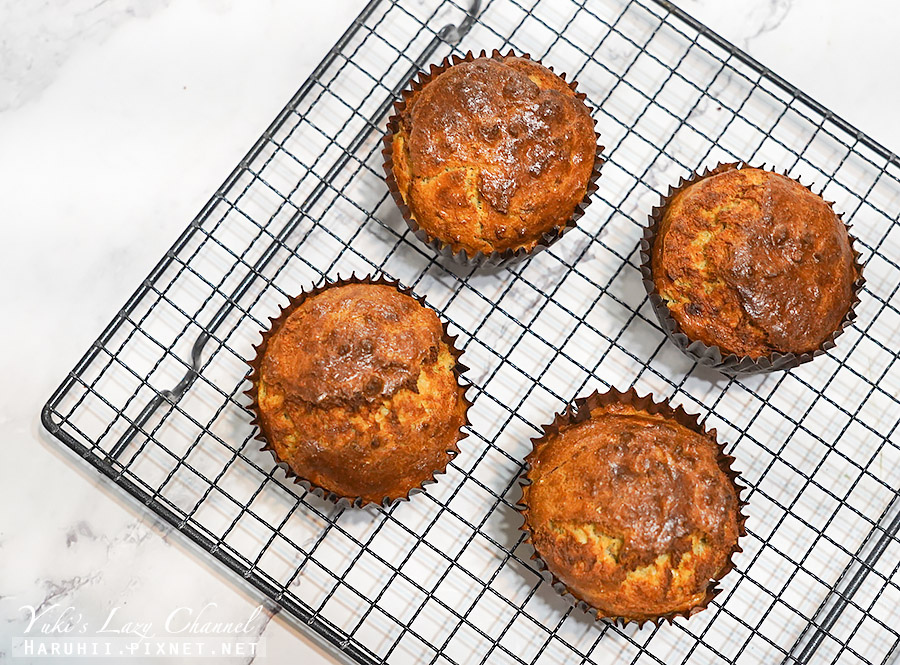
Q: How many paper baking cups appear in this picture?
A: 4